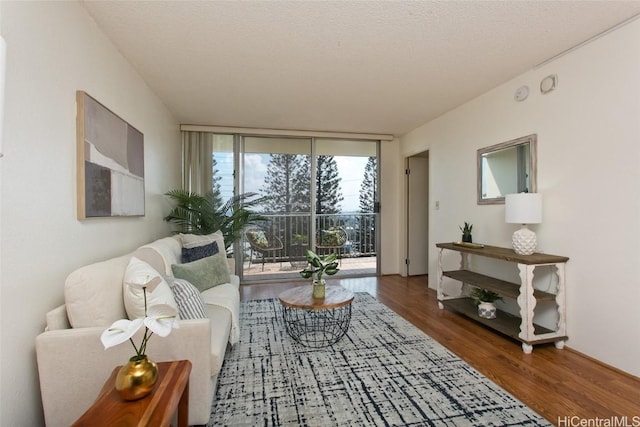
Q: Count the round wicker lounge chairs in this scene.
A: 2